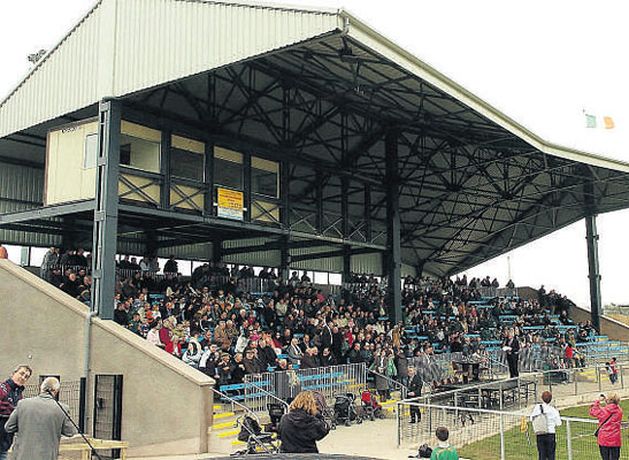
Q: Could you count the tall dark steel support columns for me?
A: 3